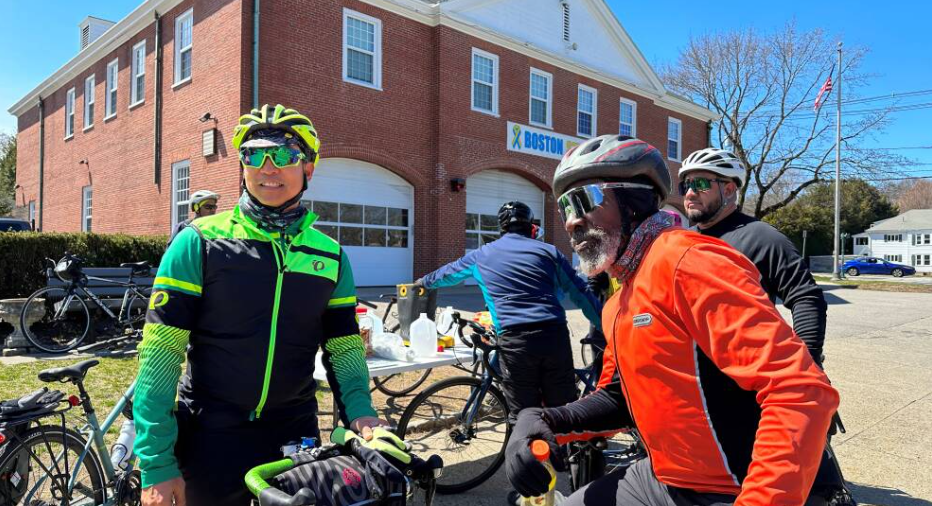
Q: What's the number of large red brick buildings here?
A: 1